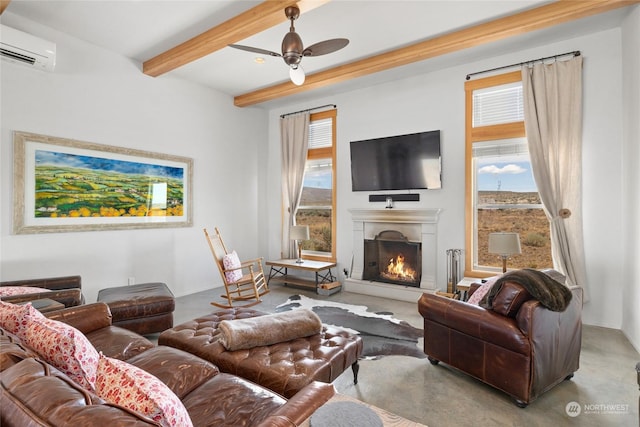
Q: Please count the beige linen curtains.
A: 2